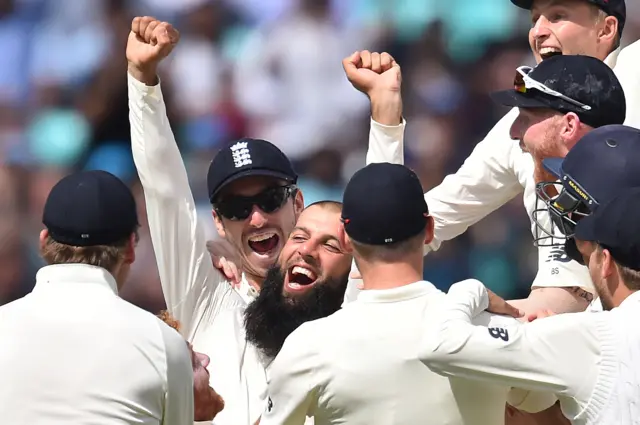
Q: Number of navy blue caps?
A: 6